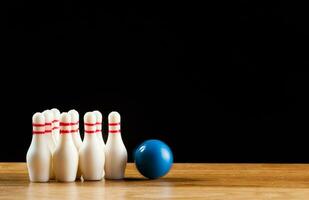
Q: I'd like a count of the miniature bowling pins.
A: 8